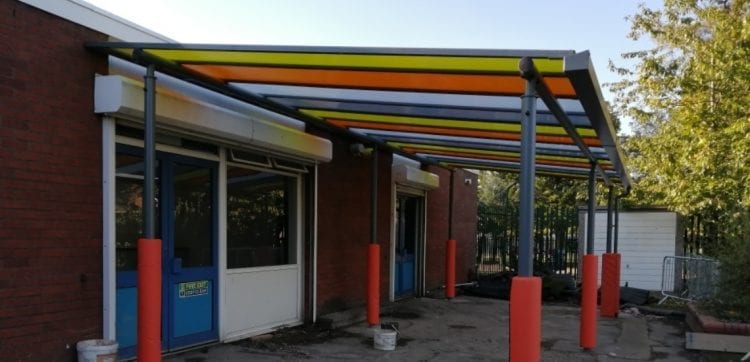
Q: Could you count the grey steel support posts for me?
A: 6